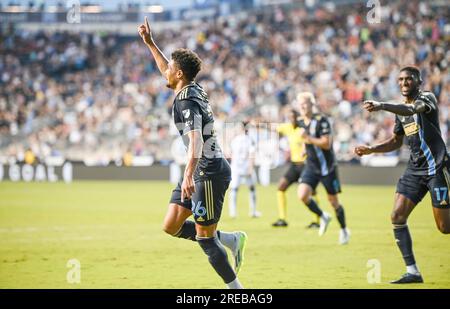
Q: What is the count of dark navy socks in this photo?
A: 5